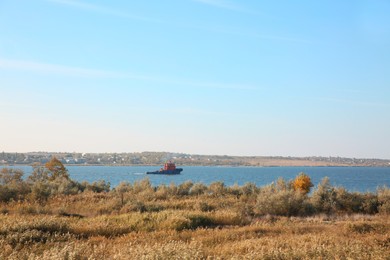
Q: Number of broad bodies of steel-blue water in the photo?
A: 1